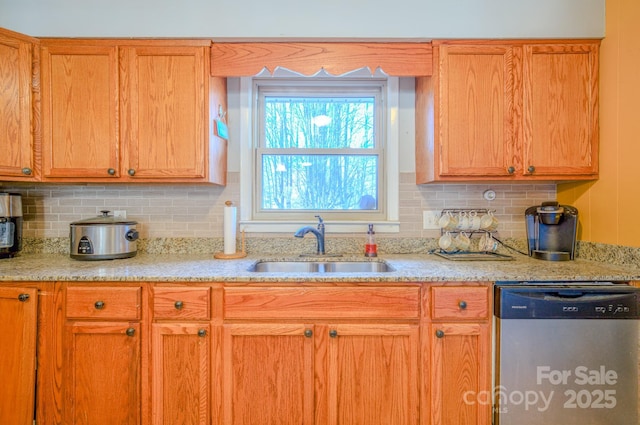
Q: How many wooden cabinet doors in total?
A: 11